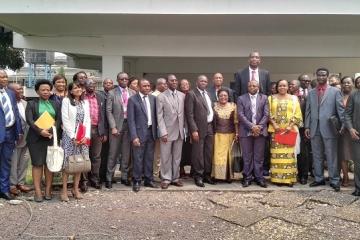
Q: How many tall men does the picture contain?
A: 1